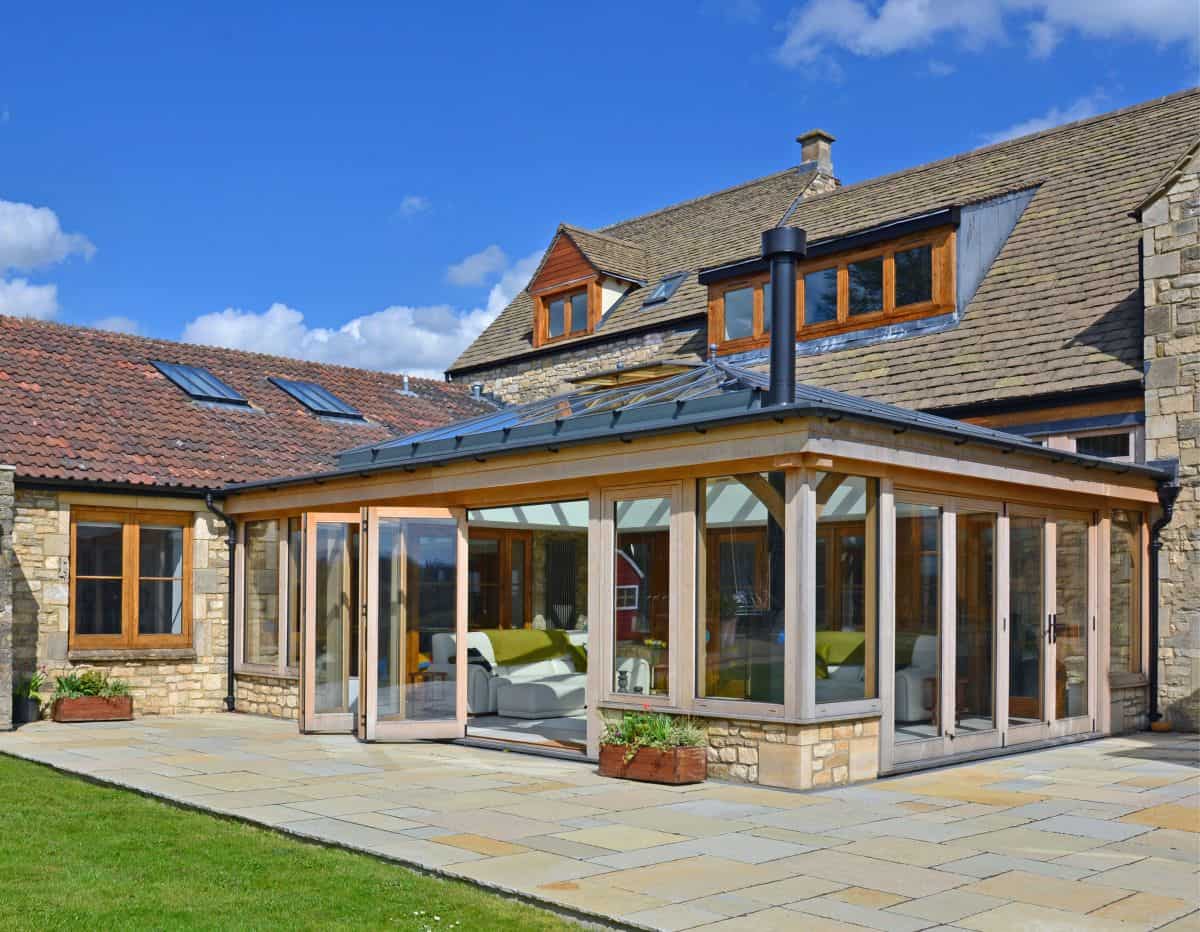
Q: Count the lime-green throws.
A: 2